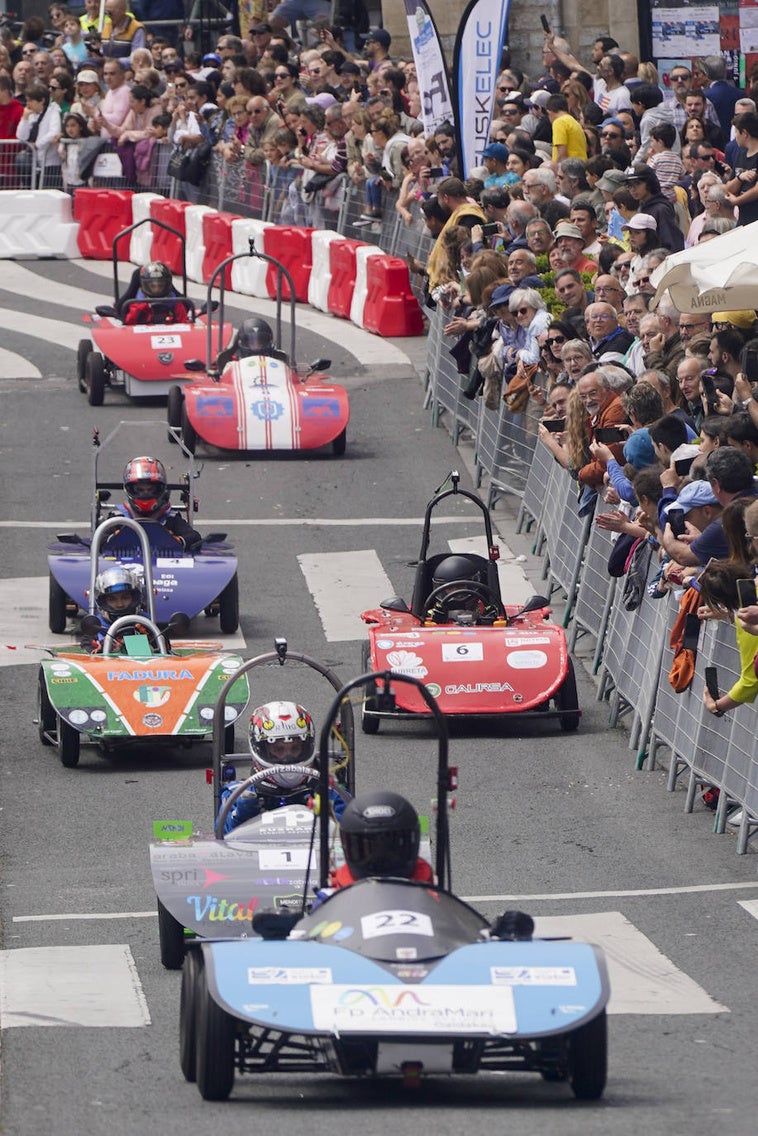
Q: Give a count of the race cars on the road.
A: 7